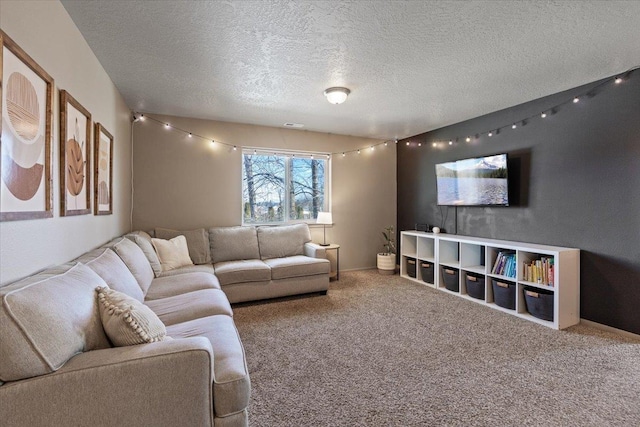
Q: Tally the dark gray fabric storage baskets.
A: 6